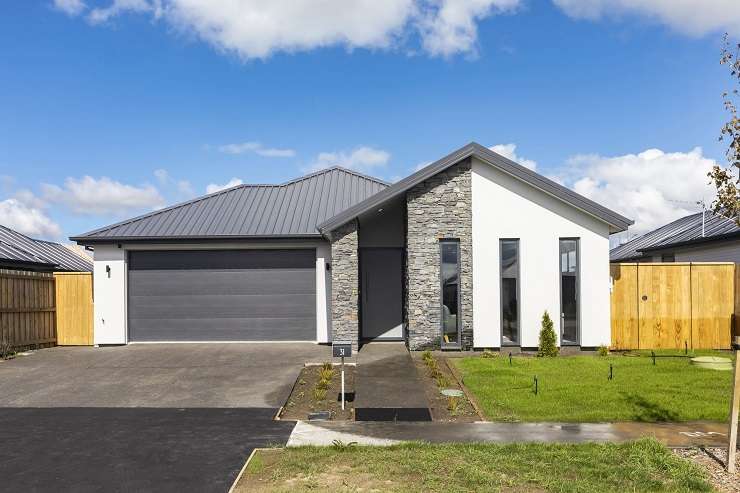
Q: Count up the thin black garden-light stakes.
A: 5